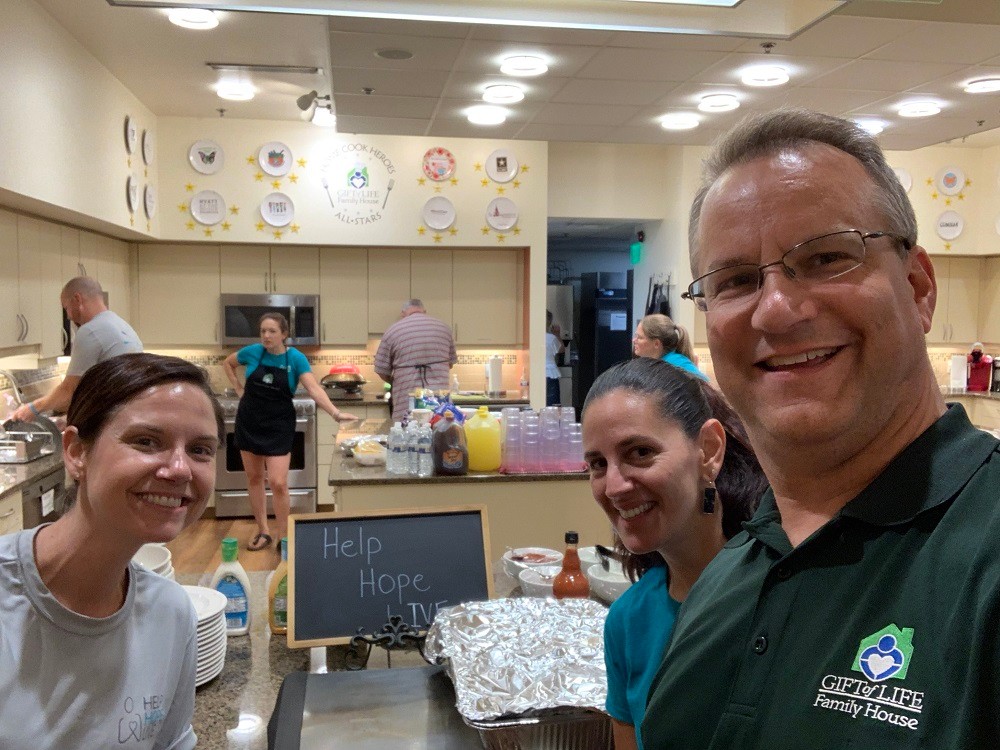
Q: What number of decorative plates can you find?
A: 15